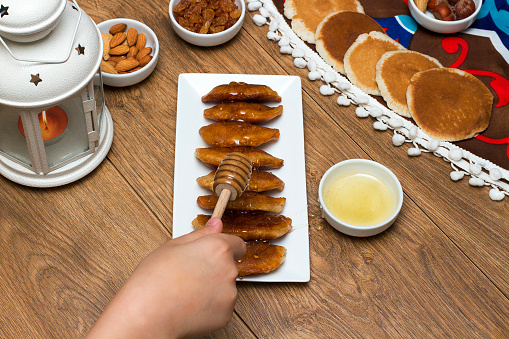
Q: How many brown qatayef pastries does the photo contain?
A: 8